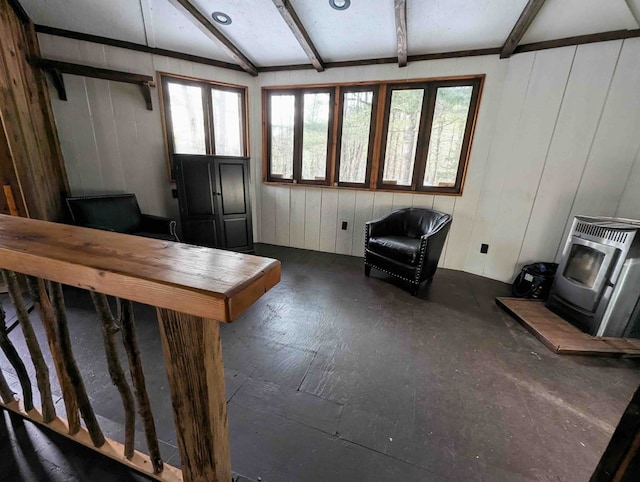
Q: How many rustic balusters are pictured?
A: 7